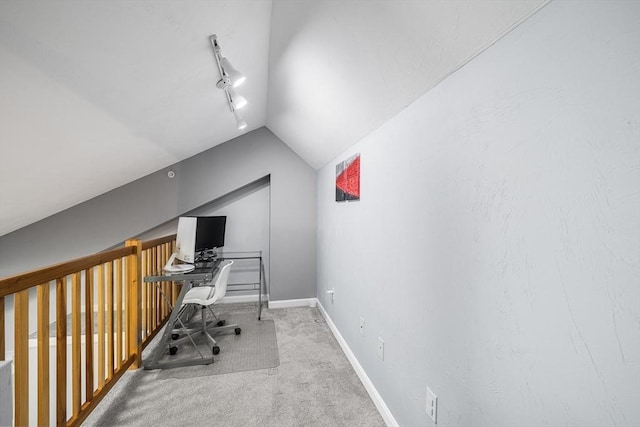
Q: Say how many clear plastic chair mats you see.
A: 1